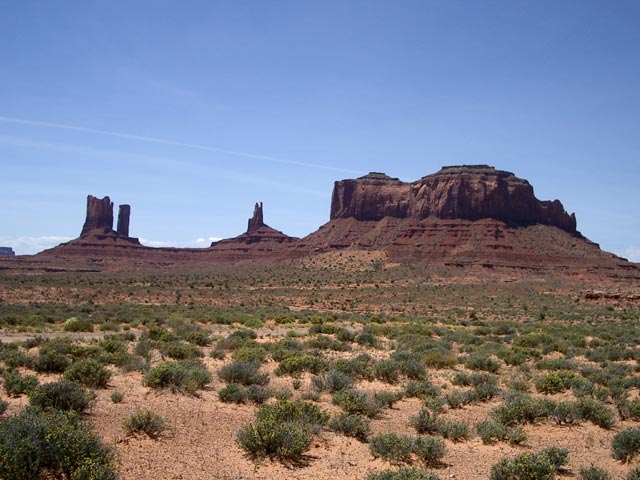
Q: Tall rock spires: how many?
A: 3